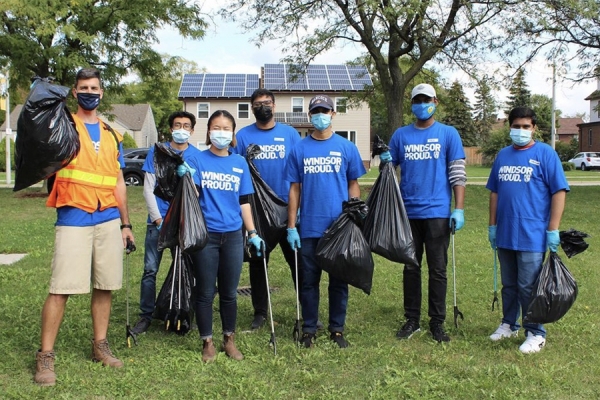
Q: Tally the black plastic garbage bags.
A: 7